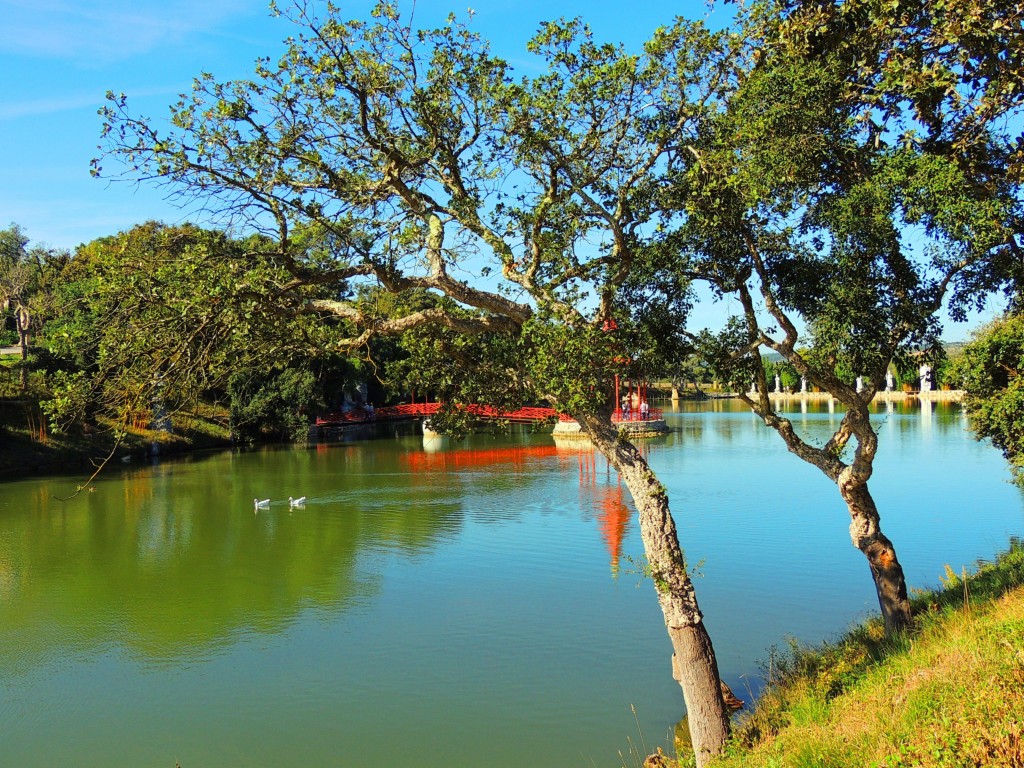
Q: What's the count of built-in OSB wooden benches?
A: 0